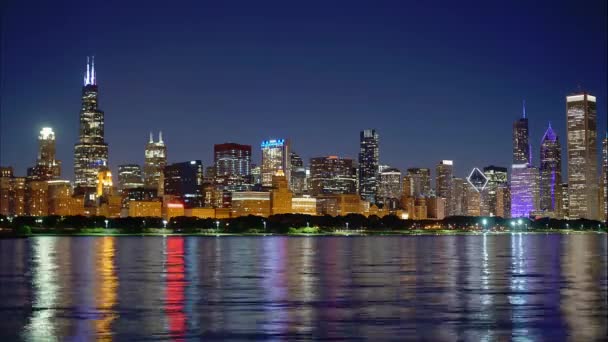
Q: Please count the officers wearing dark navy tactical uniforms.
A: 0